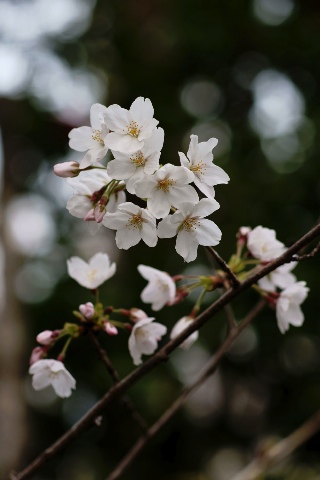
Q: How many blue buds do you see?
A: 0